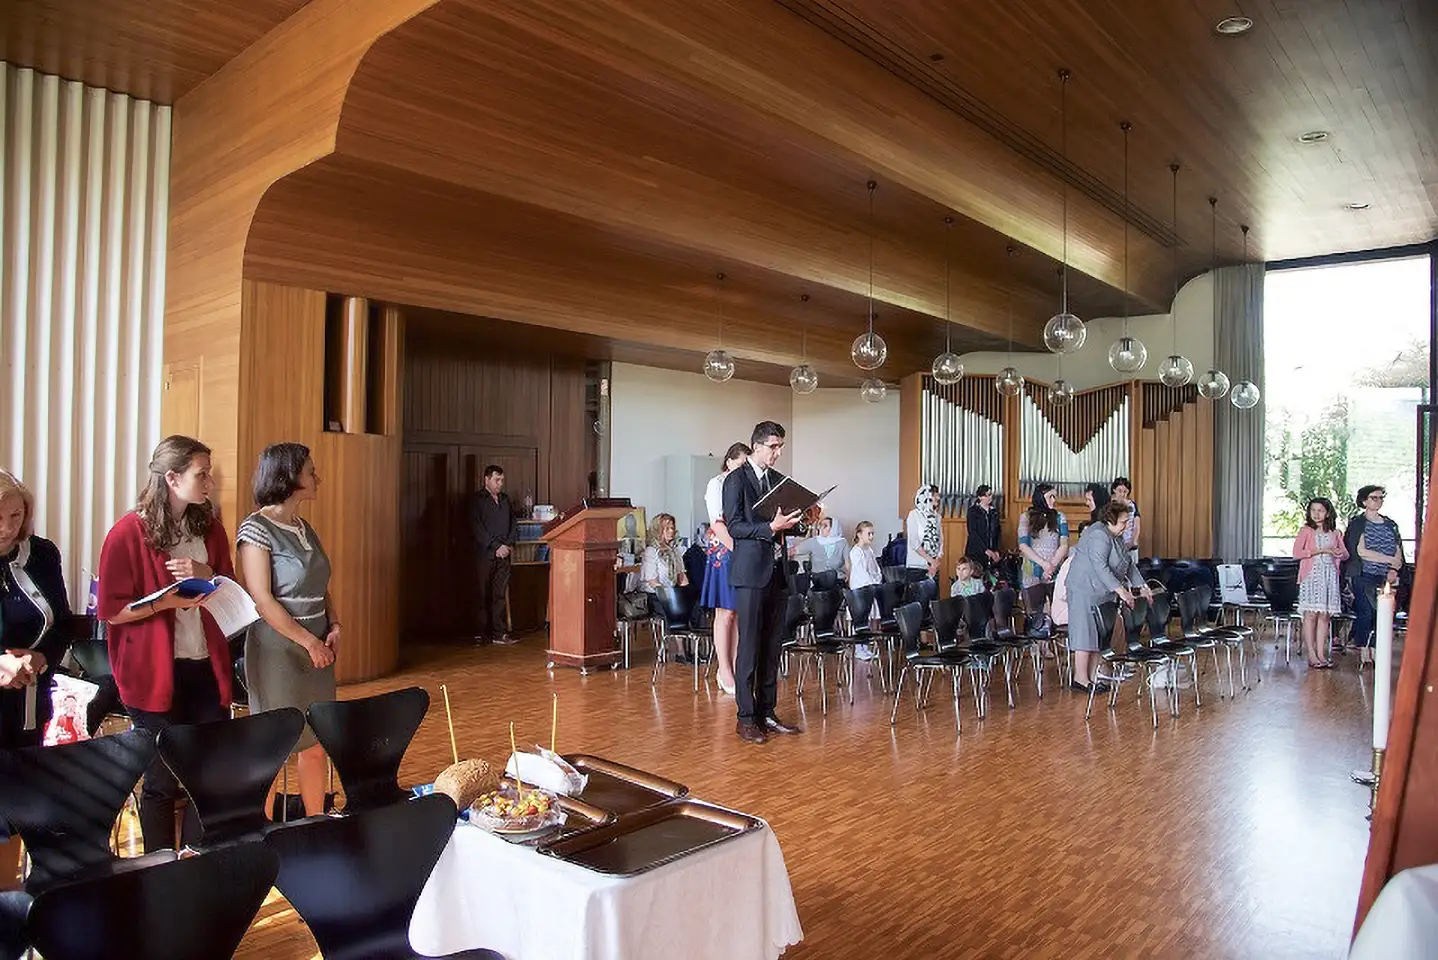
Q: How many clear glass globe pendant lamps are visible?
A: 12